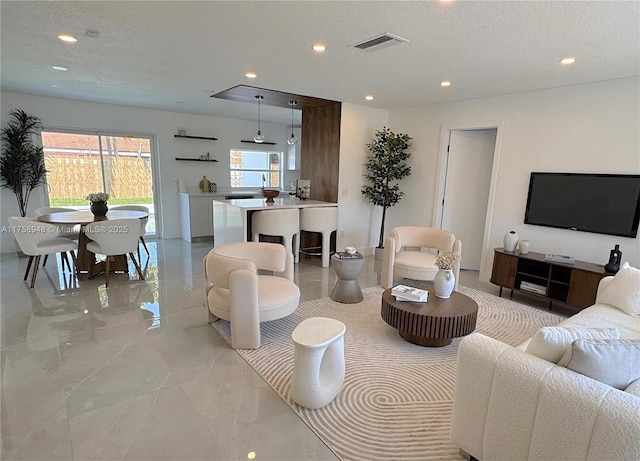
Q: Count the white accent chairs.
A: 2